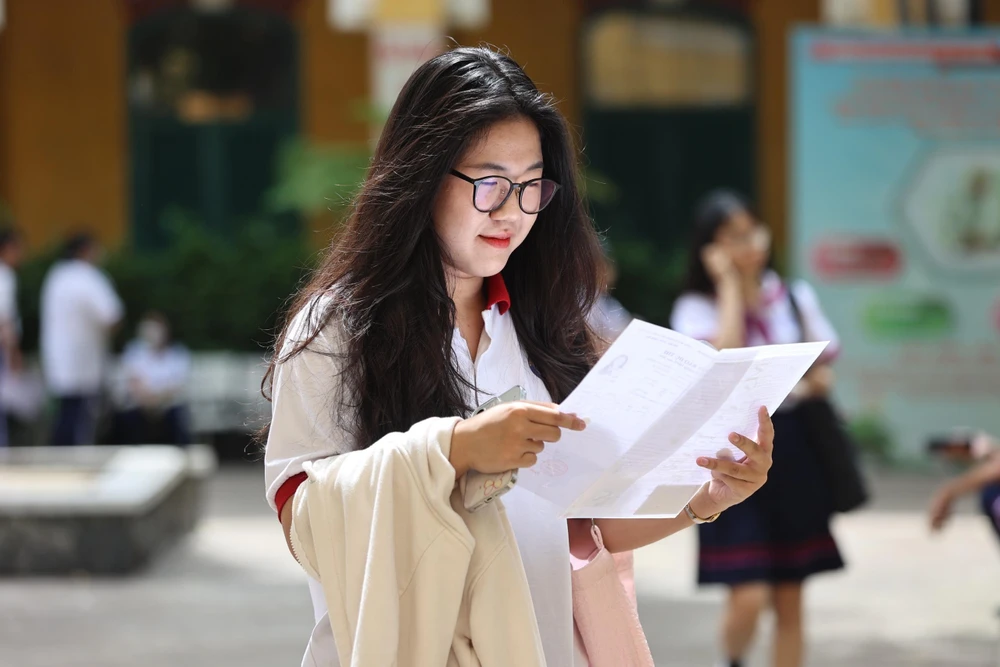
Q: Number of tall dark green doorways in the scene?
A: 2